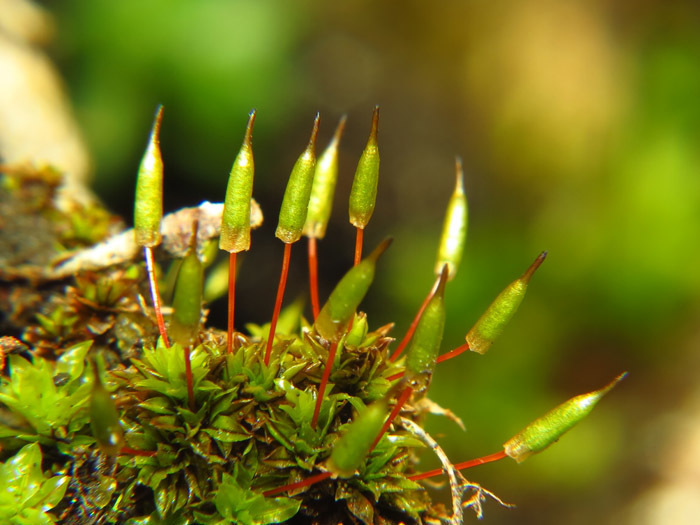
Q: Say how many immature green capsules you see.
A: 13